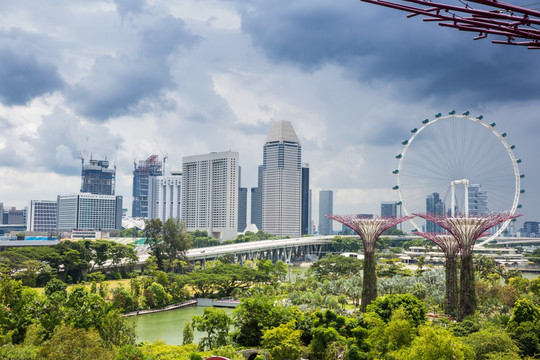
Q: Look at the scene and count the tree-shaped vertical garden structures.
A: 3